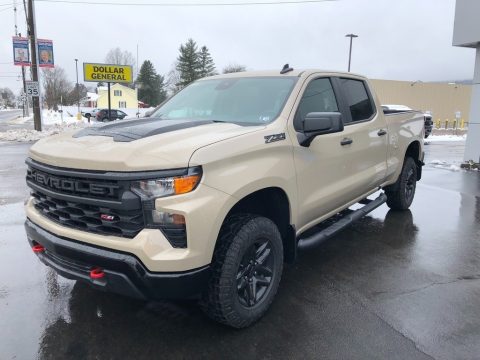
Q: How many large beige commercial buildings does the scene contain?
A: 1